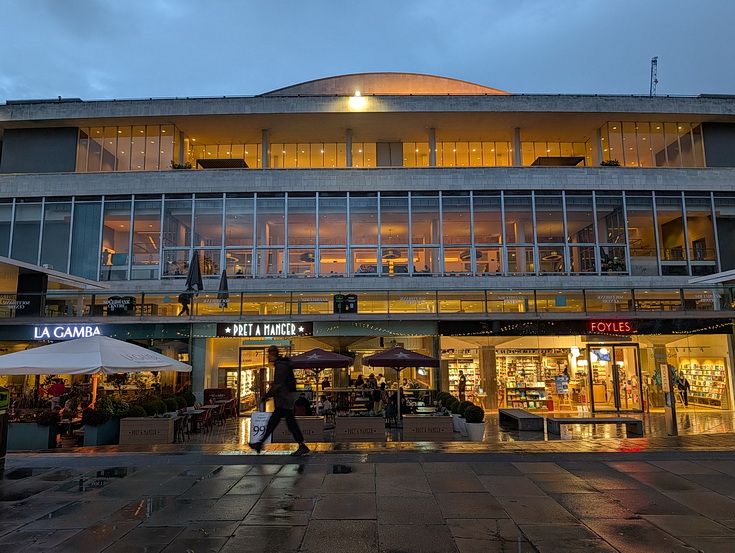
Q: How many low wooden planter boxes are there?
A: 4